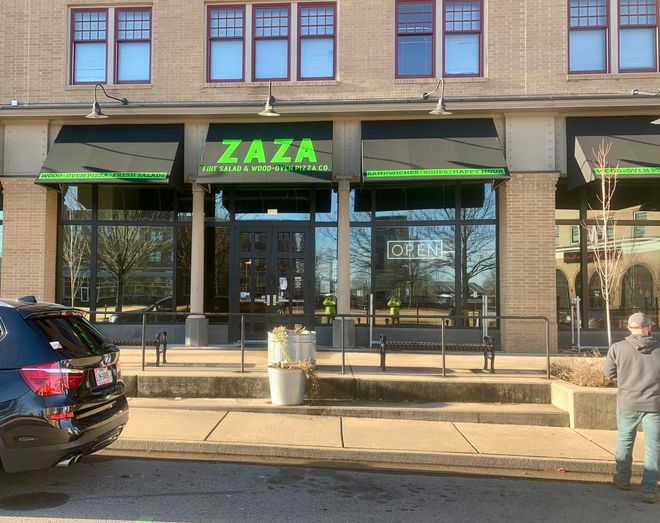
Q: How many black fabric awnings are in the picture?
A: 4